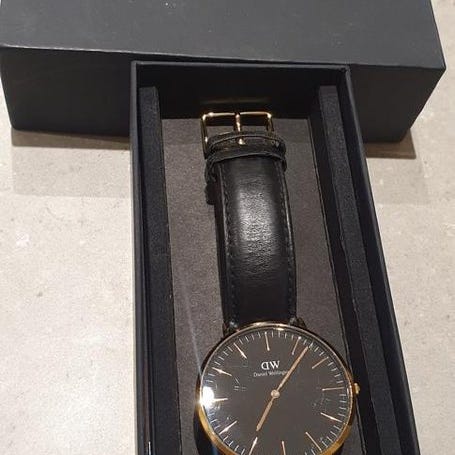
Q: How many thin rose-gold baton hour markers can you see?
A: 12